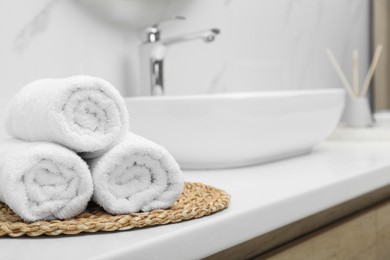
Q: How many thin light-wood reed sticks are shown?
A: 3